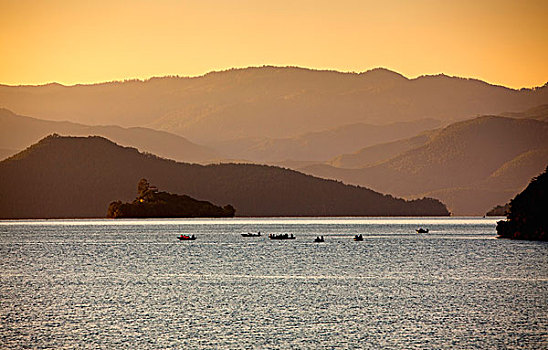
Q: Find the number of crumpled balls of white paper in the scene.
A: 0